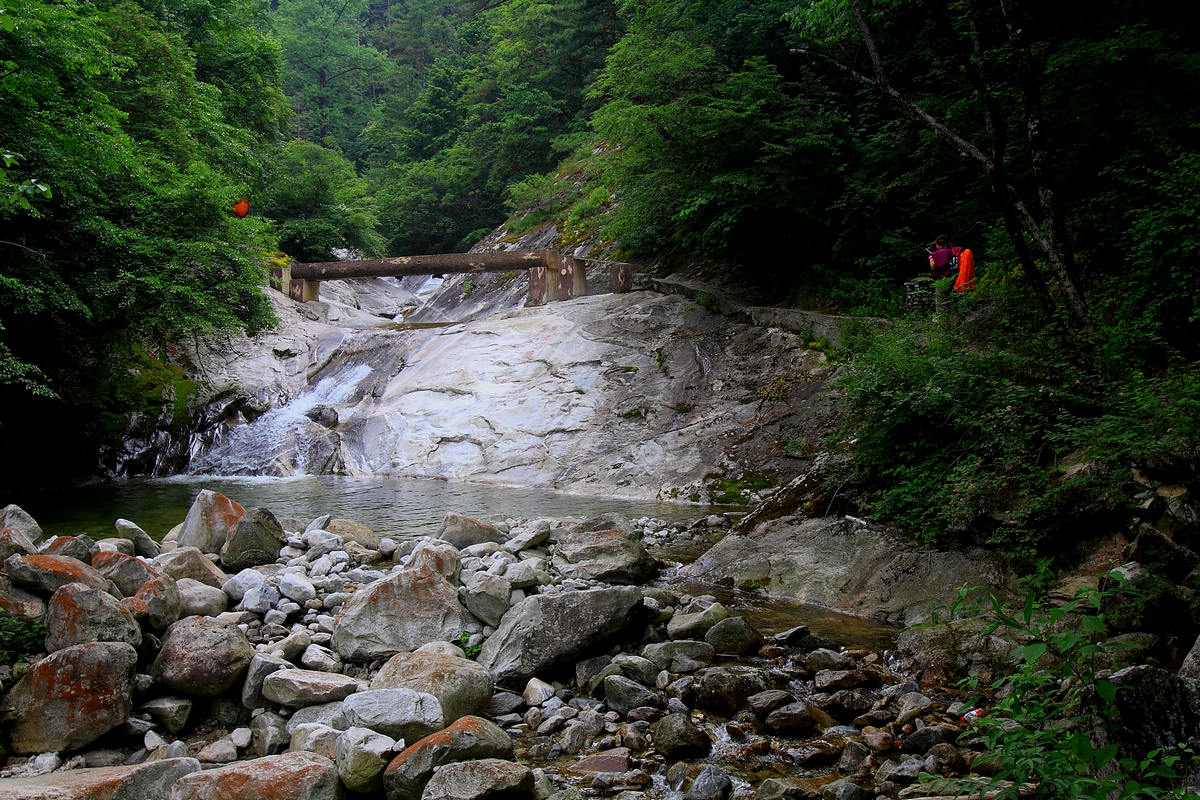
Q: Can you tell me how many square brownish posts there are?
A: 5